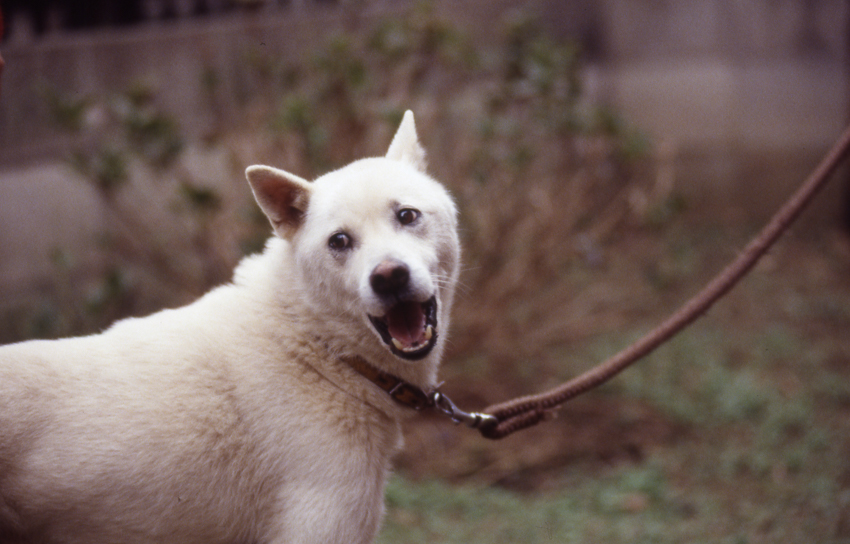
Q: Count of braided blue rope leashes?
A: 0